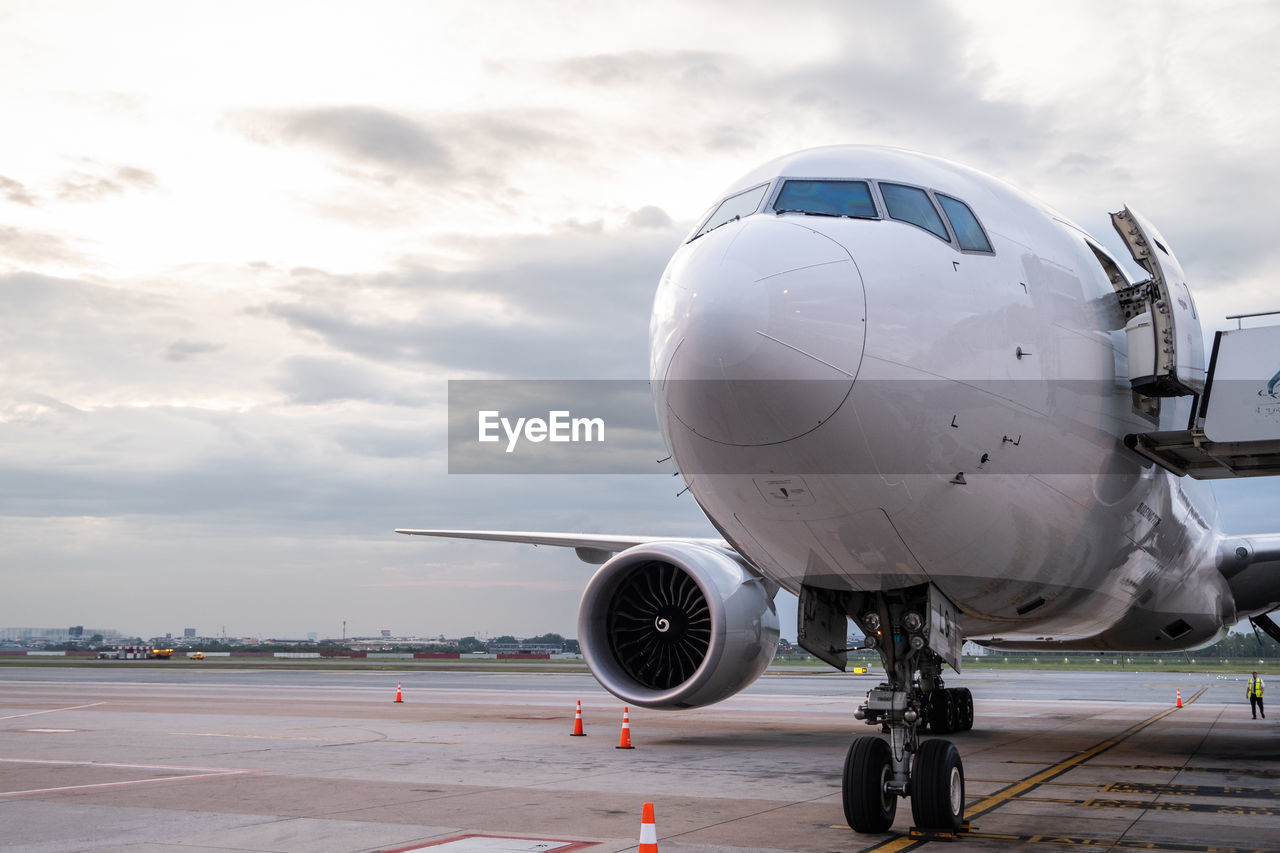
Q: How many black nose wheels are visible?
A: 2